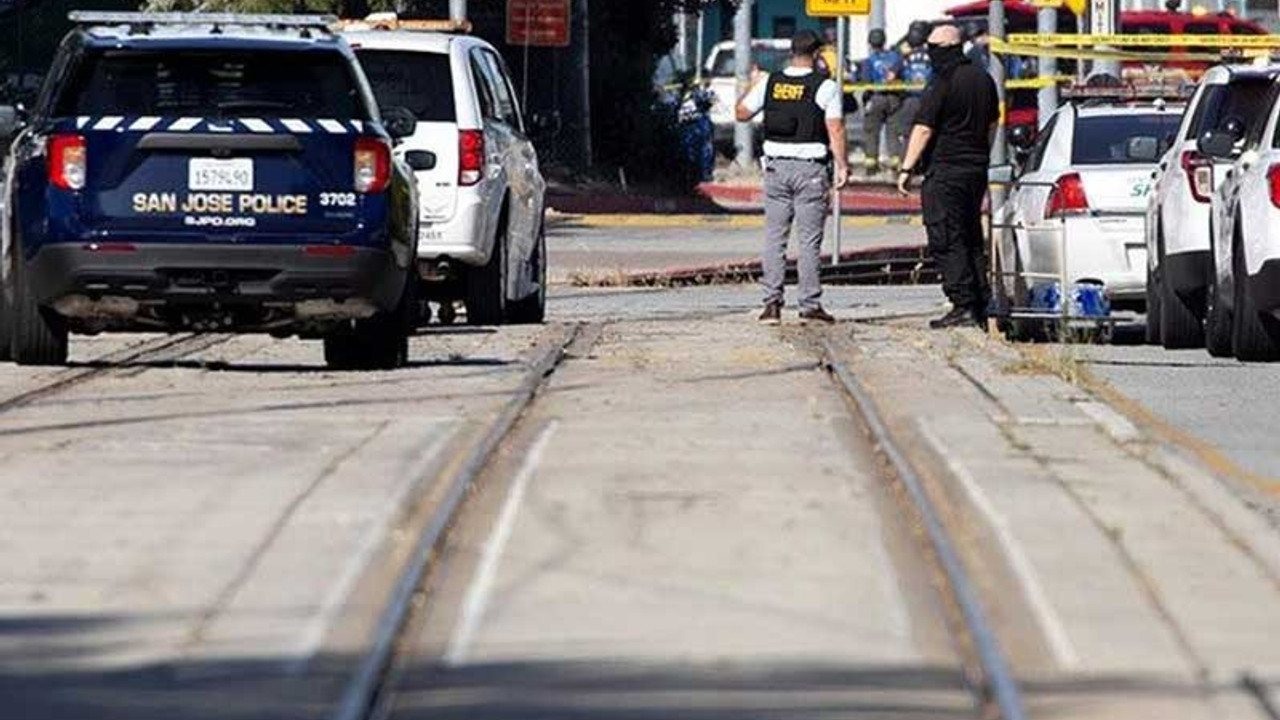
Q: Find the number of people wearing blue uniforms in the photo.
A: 2